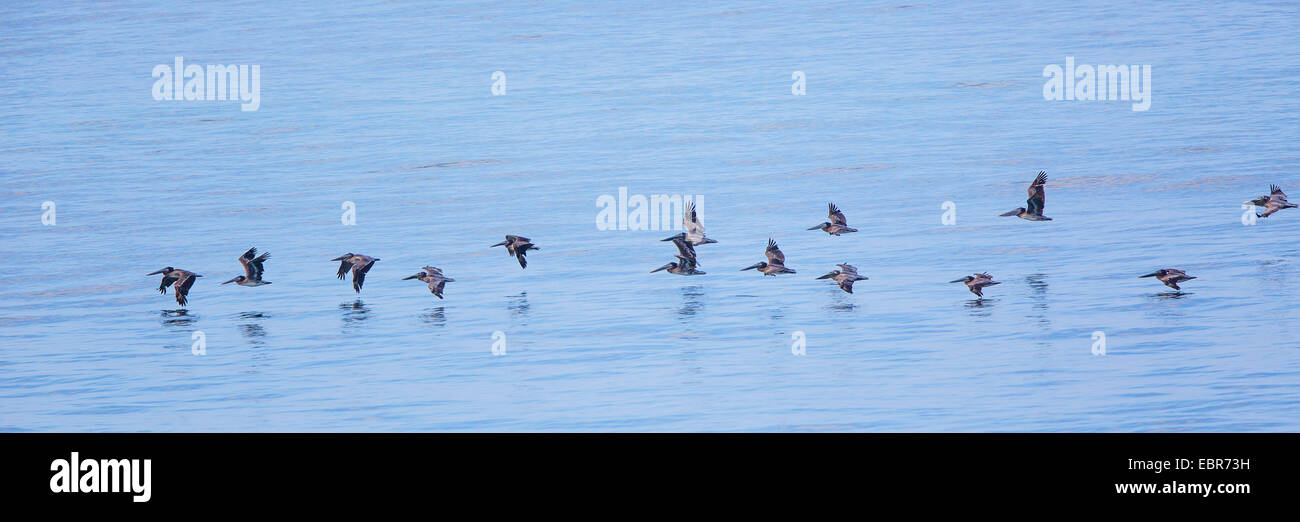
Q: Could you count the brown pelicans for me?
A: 14